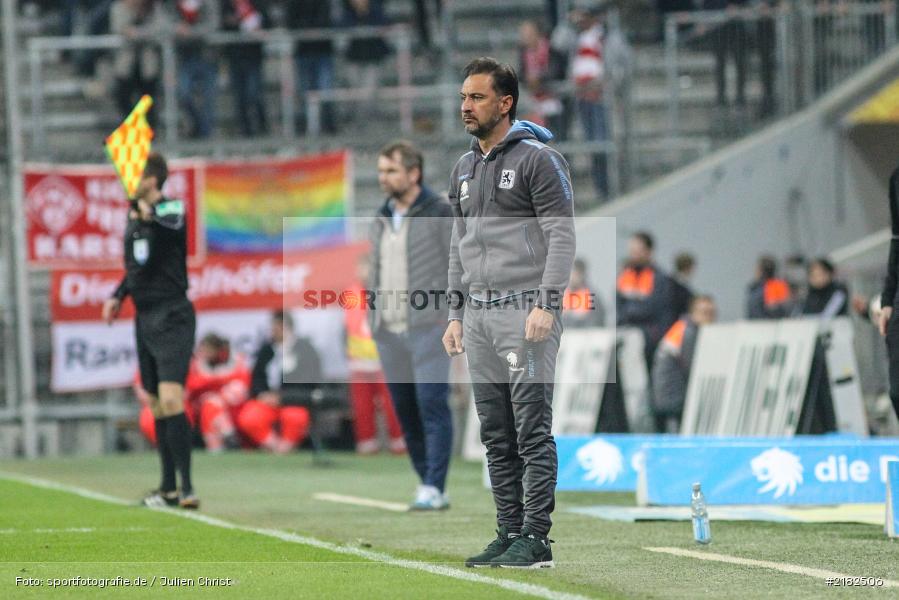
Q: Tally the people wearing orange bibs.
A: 4